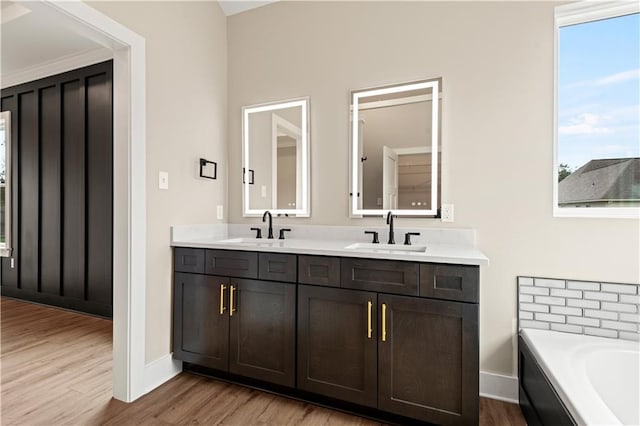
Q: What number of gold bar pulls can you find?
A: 4